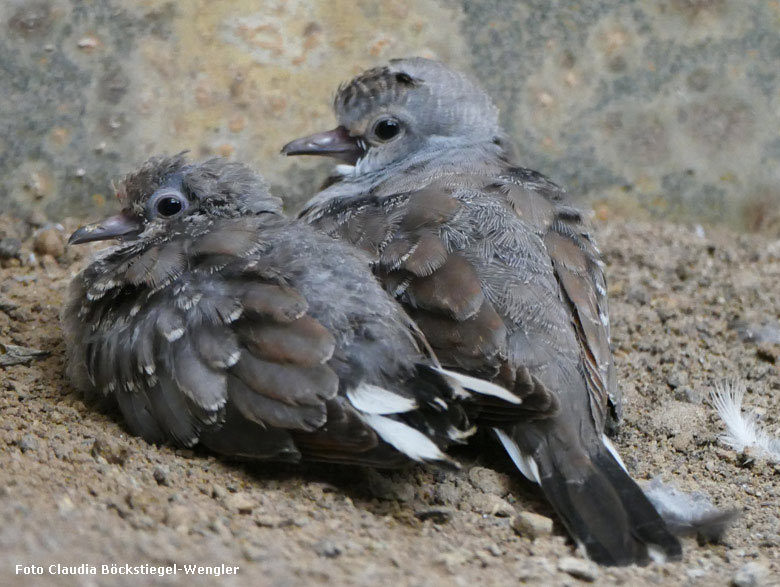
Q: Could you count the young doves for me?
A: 2